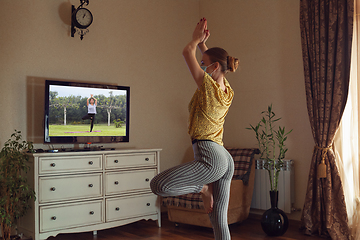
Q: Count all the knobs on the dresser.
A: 12